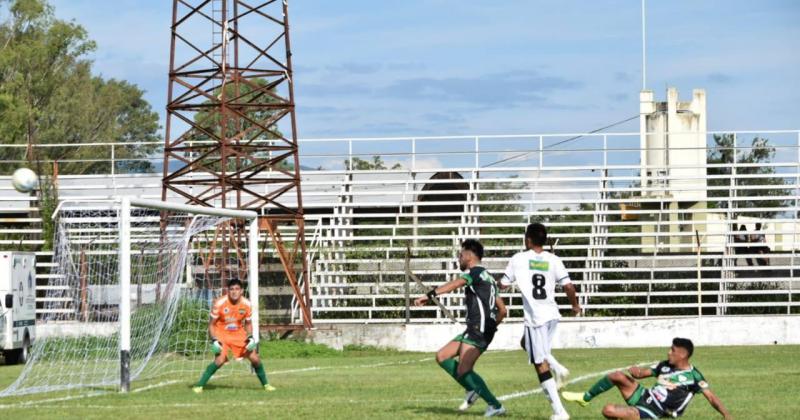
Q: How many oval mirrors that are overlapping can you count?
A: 0